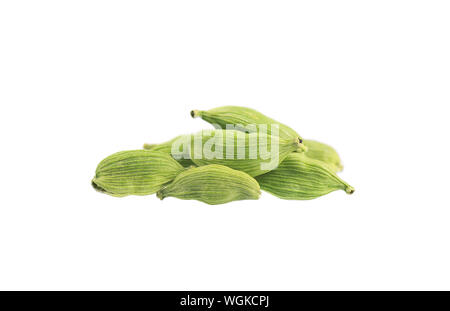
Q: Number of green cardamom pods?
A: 7